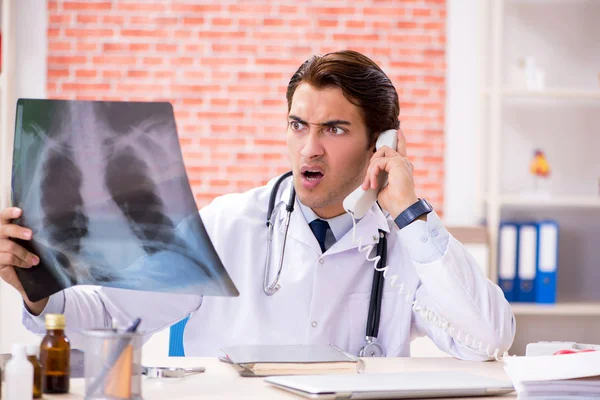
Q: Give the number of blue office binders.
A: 3